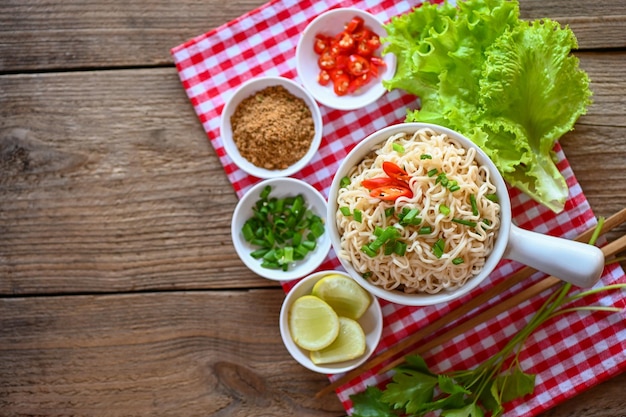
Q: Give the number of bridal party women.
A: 0